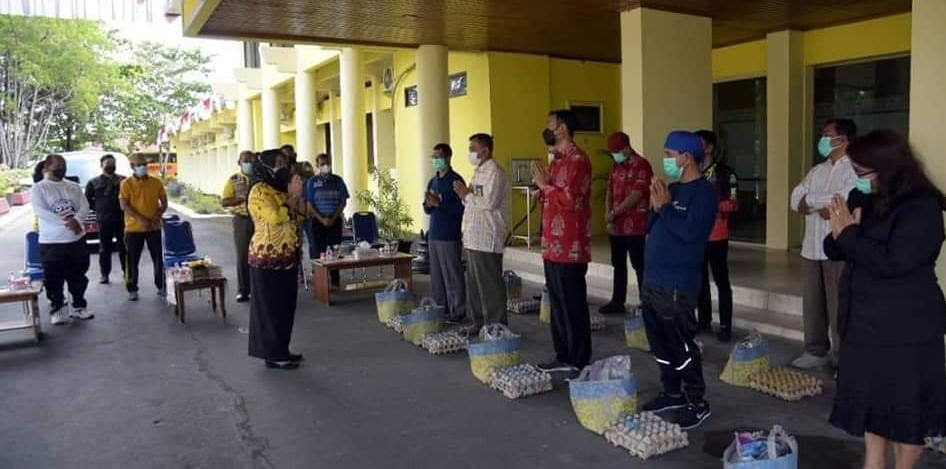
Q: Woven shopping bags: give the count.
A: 9